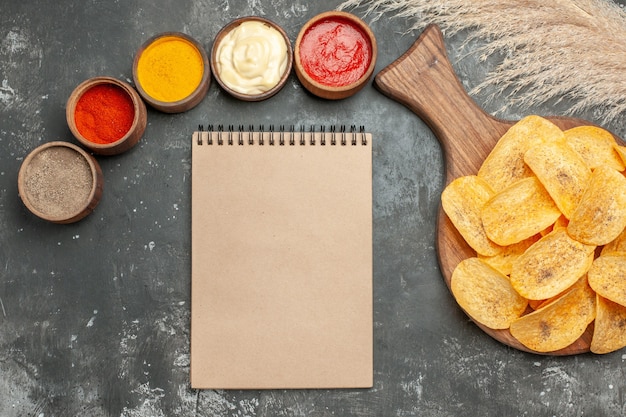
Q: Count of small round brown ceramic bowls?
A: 5